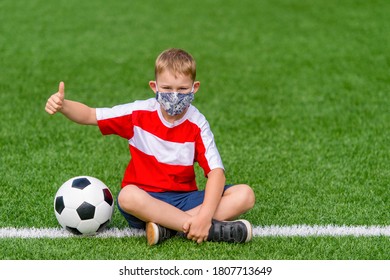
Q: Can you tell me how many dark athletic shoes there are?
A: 2